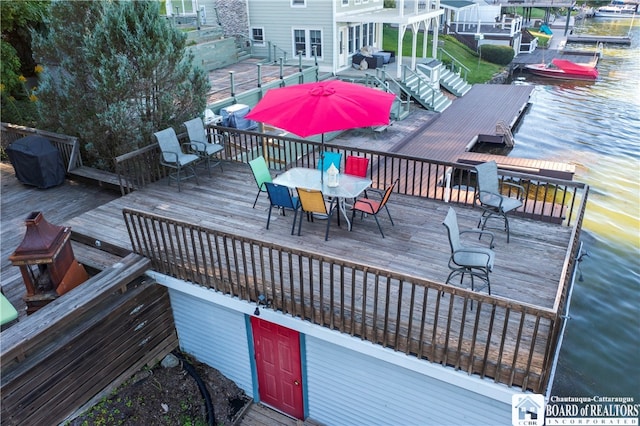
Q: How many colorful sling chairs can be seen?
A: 6